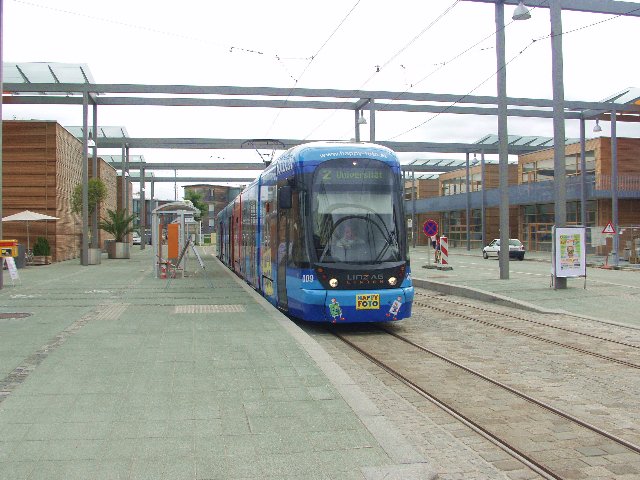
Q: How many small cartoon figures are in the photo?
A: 2